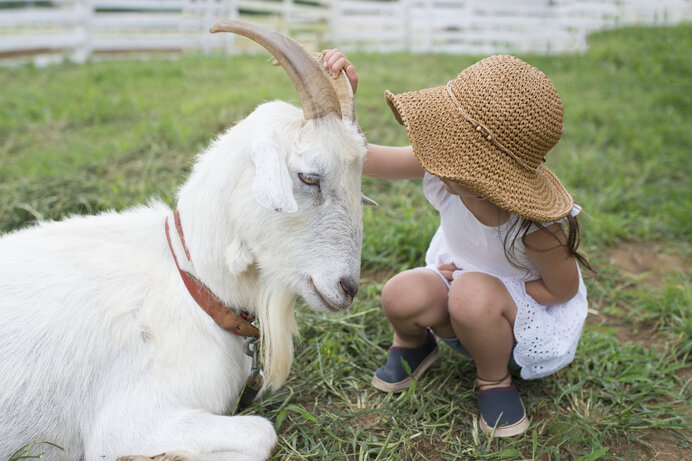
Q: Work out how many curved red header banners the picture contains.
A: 0